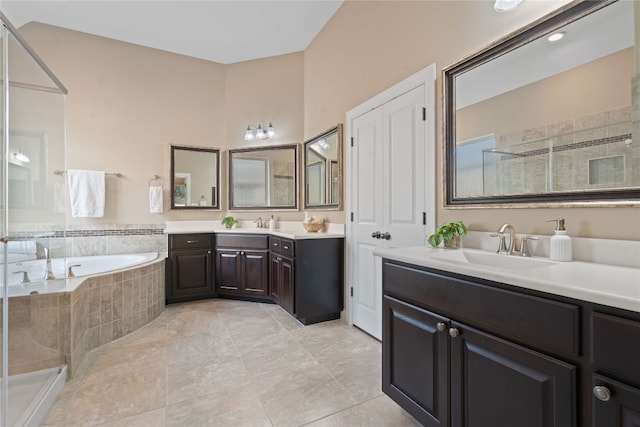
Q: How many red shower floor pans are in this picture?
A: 0